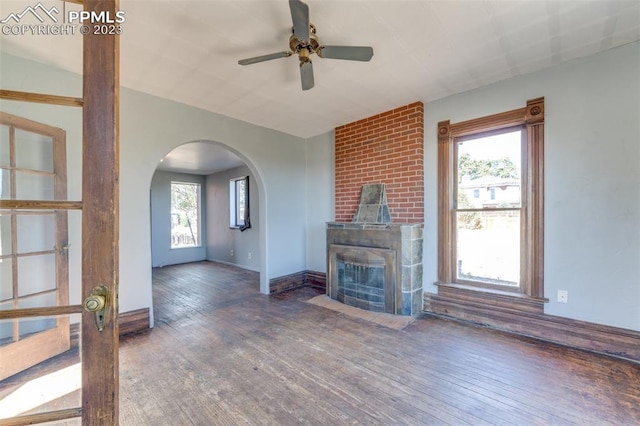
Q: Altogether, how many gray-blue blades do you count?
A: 4